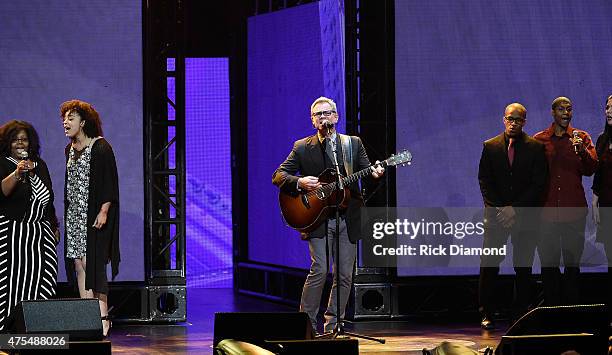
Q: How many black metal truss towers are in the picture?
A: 2